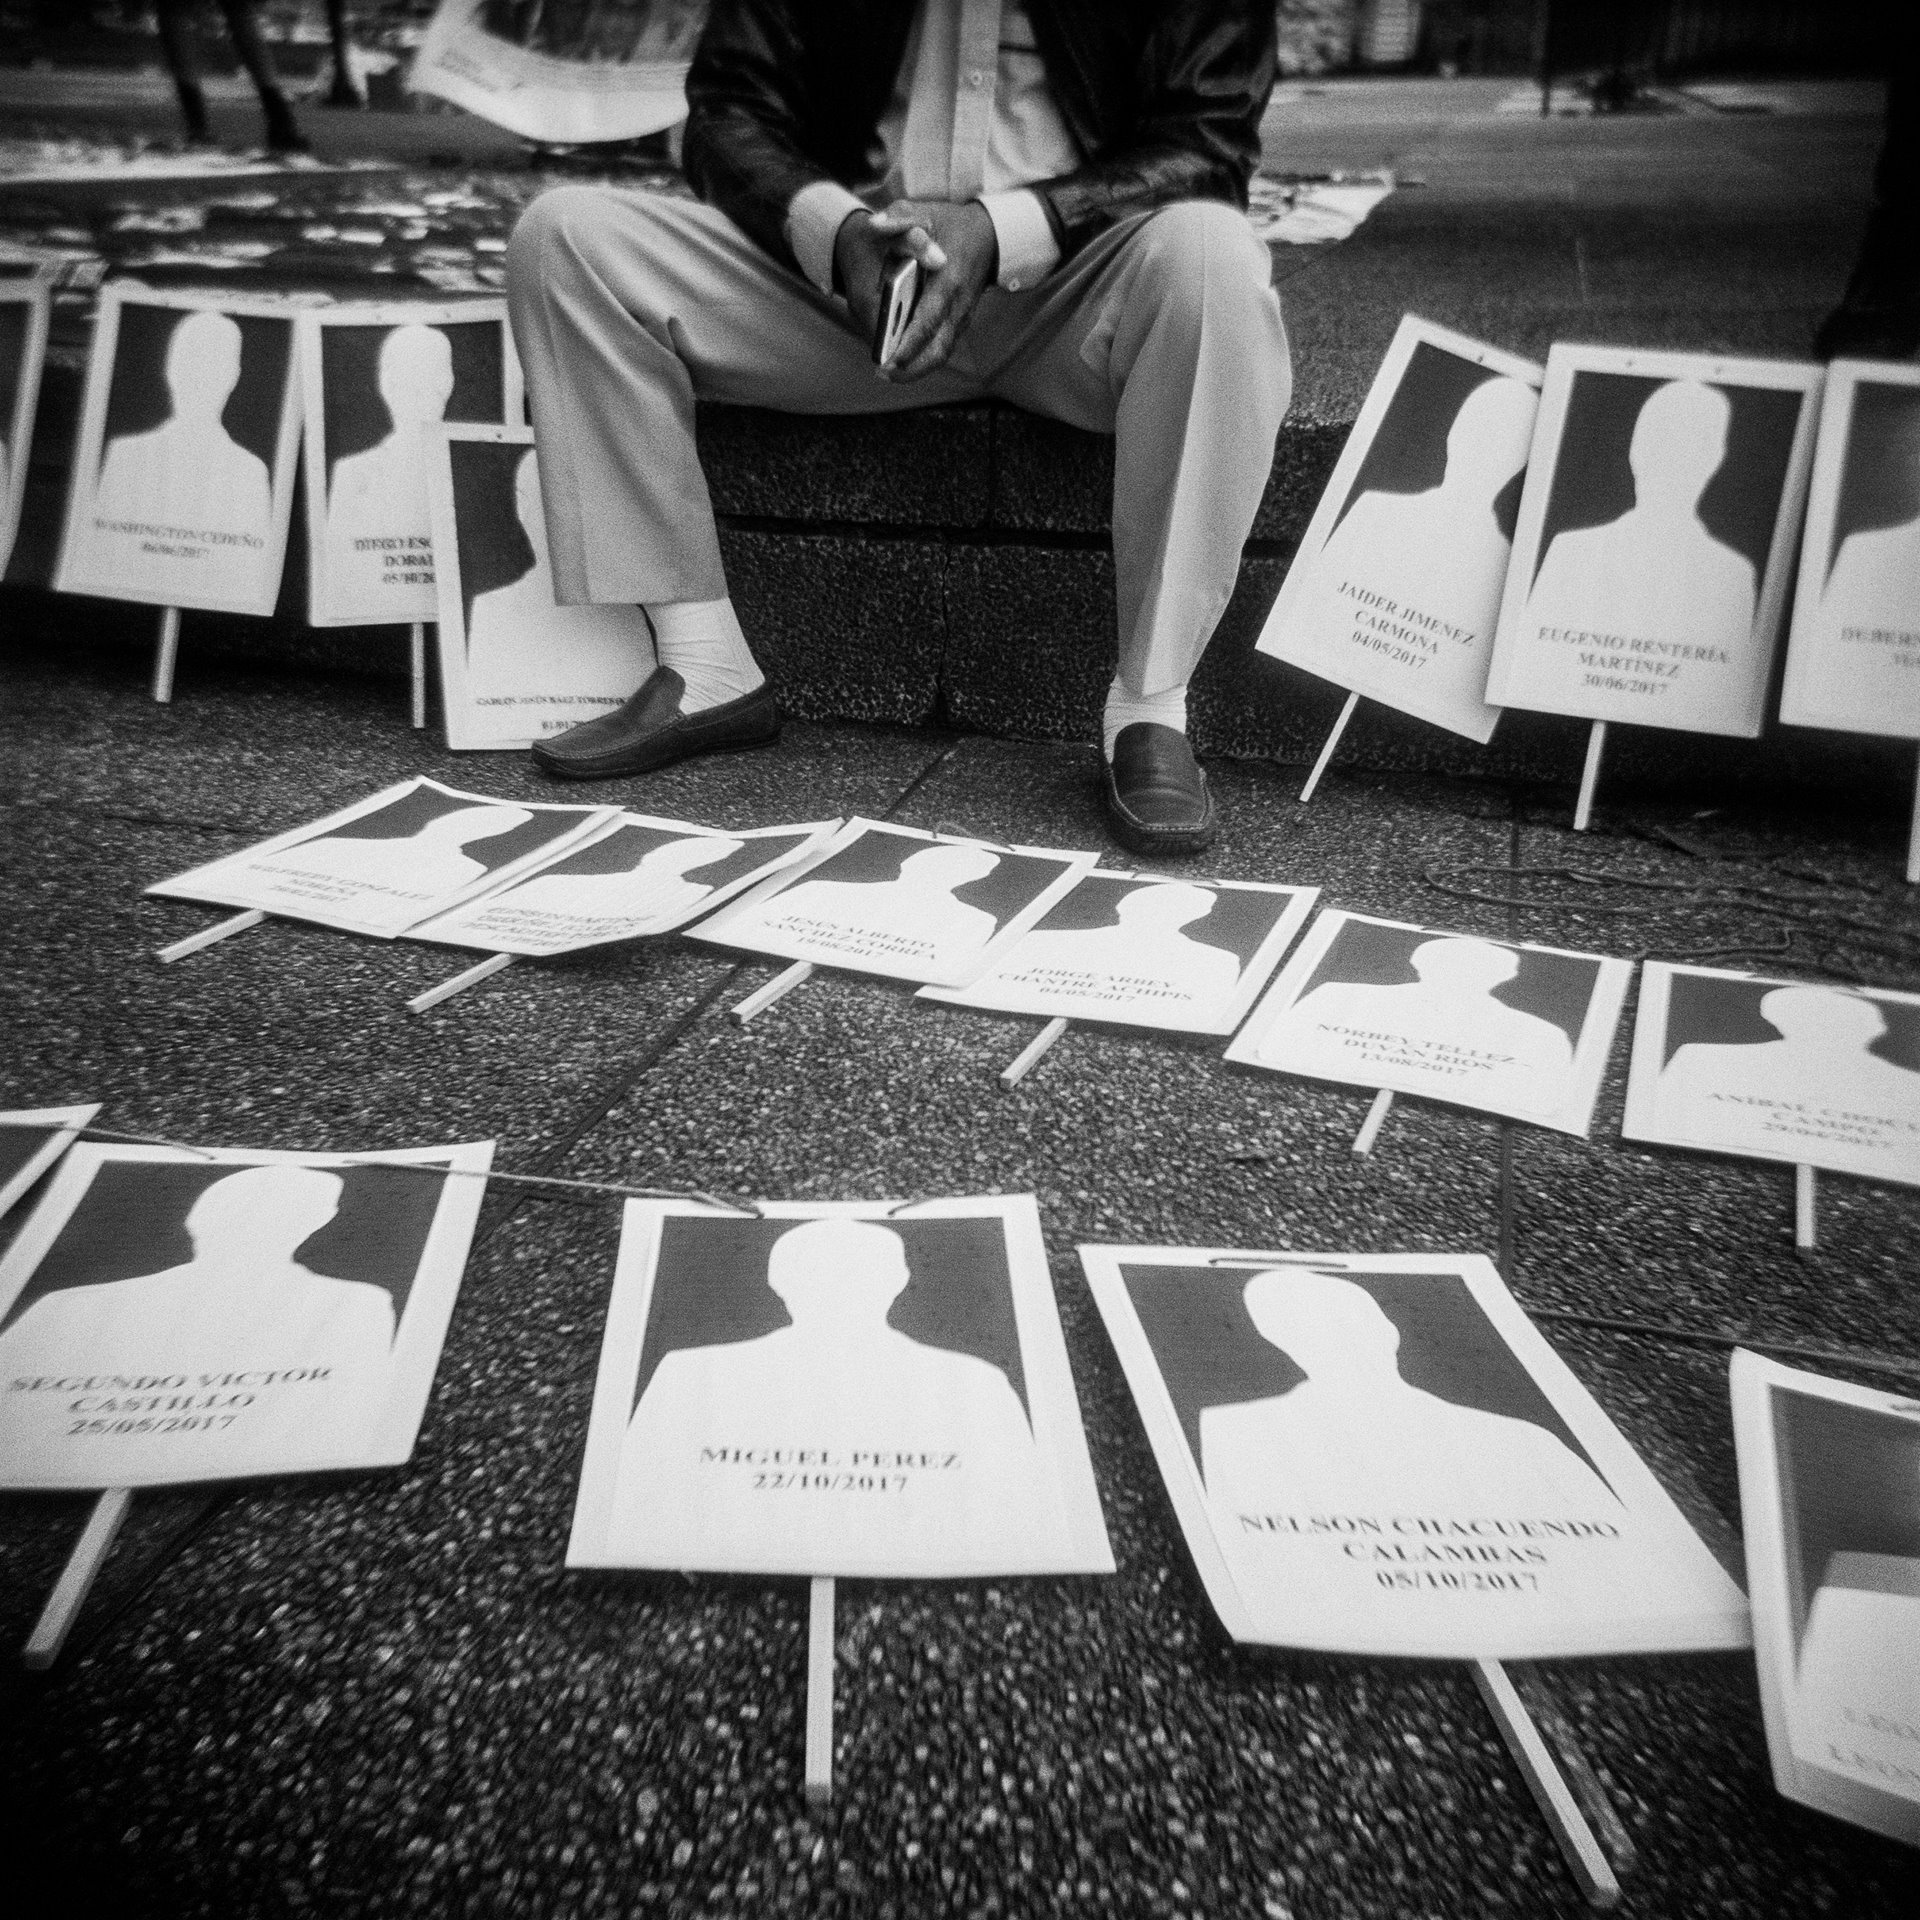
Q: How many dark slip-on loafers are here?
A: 2